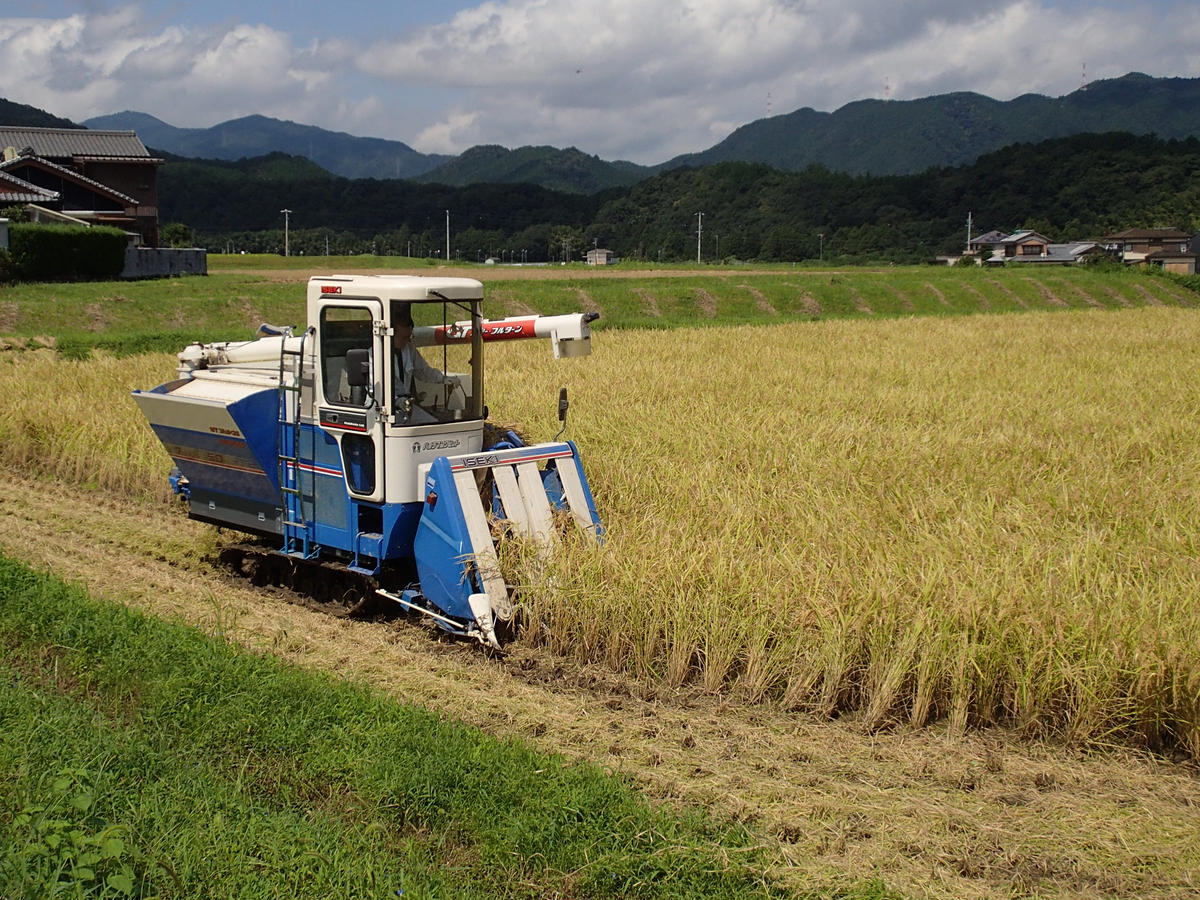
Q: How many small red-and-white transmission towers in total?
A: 3